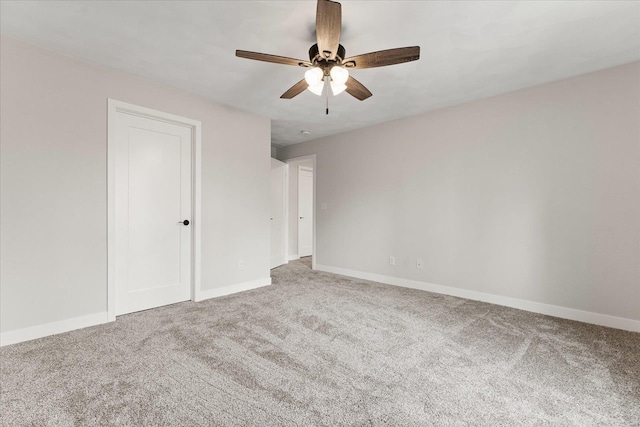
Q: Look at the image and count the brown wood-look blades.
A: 5